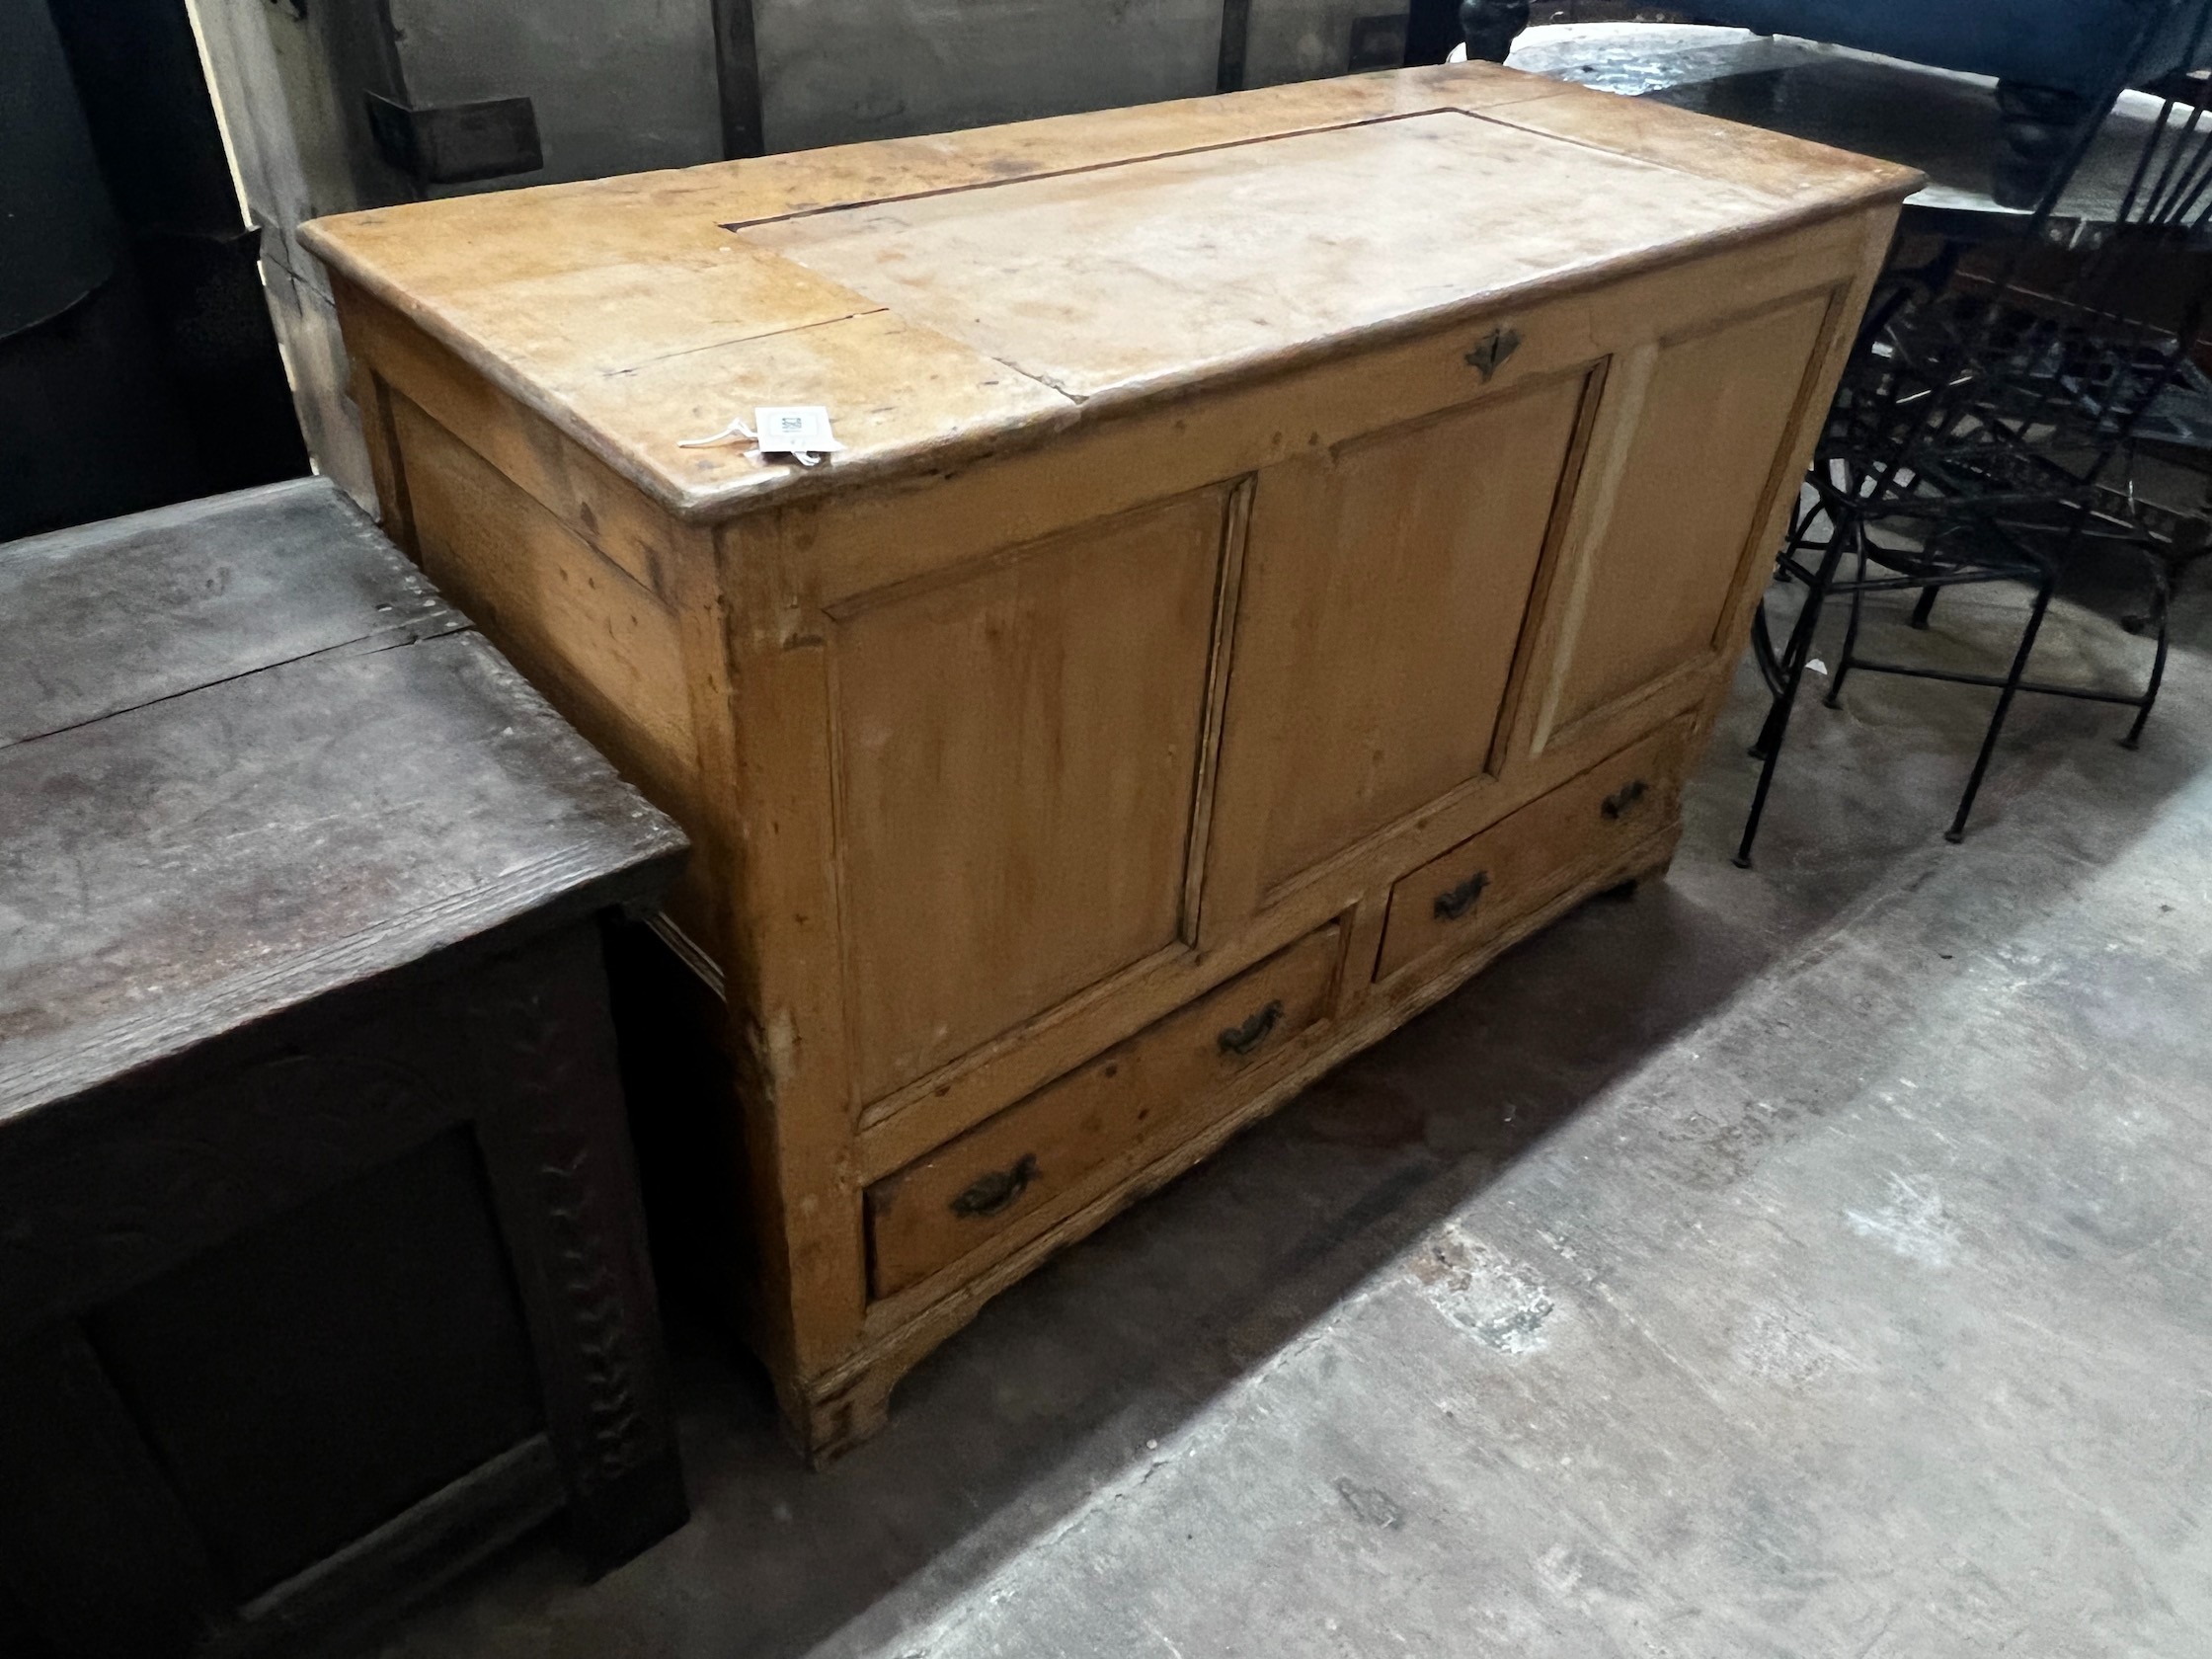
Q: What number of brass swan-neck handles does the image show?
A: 4